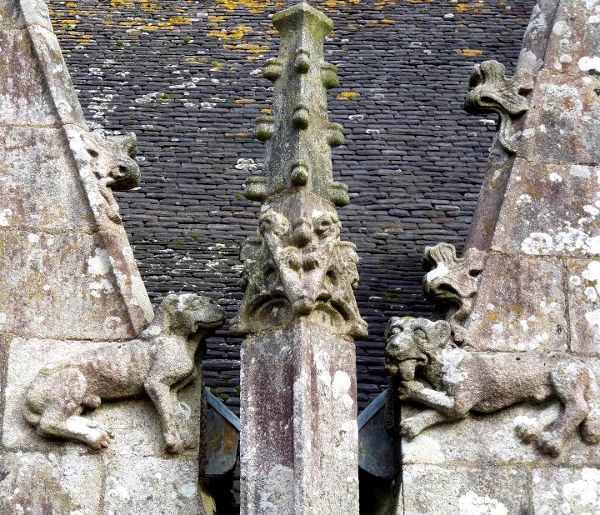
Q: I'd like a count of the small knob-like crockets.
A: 9